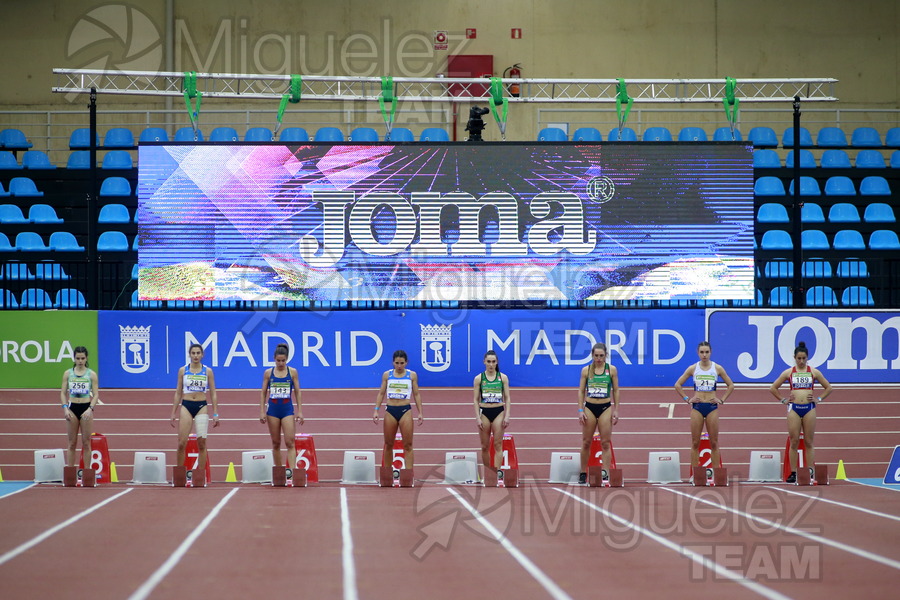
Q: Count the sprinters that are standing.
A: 8